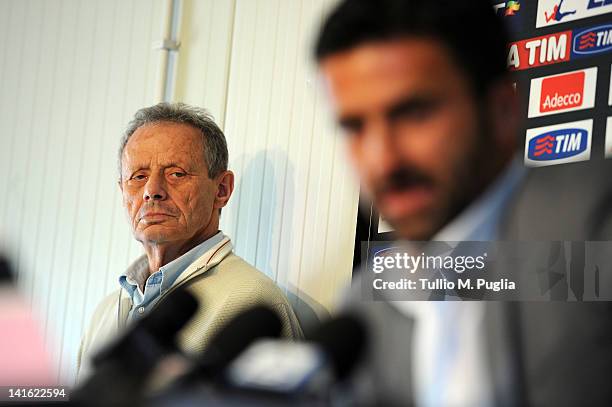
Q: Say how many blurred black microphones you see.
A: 3